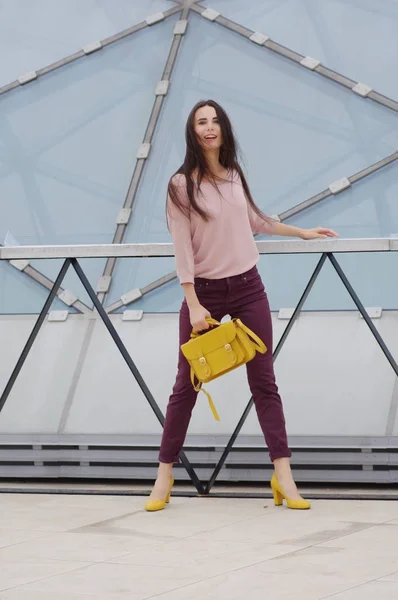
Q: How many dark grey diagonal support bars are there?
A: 4